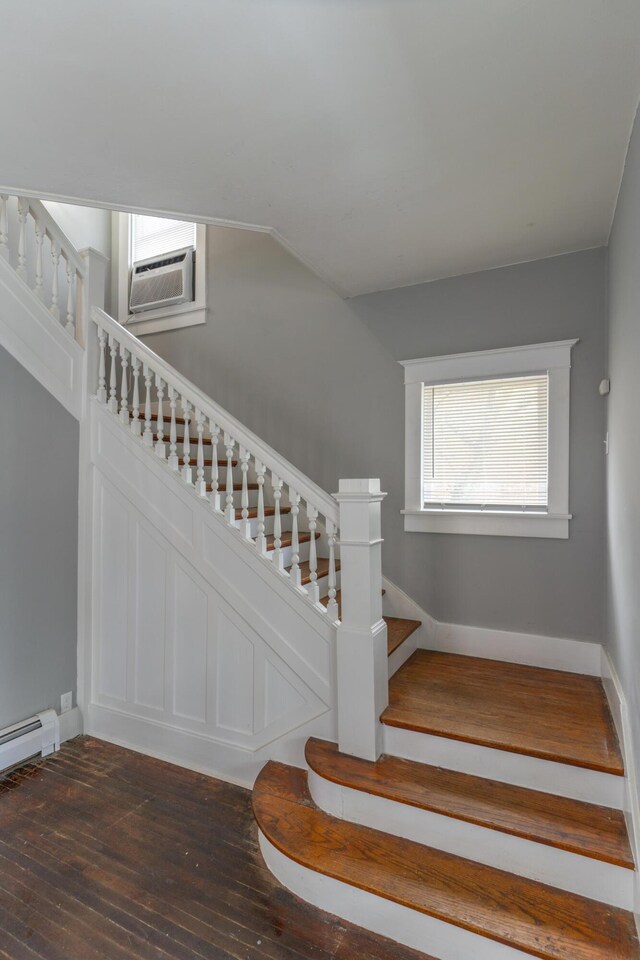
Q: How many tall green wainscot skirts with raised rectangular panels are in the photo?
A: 0